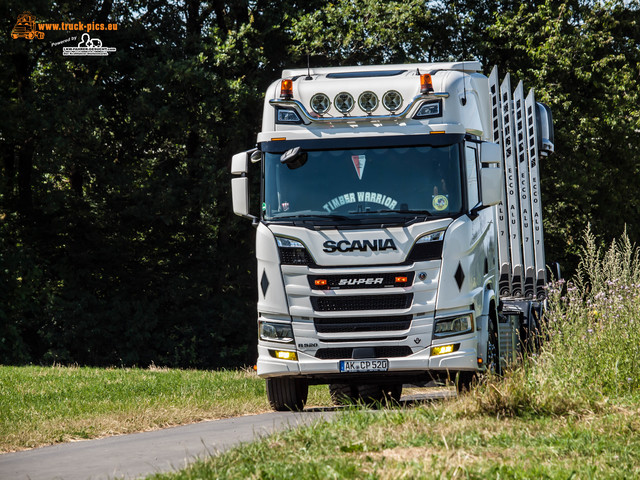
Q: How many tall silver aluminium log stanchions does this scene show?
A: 4